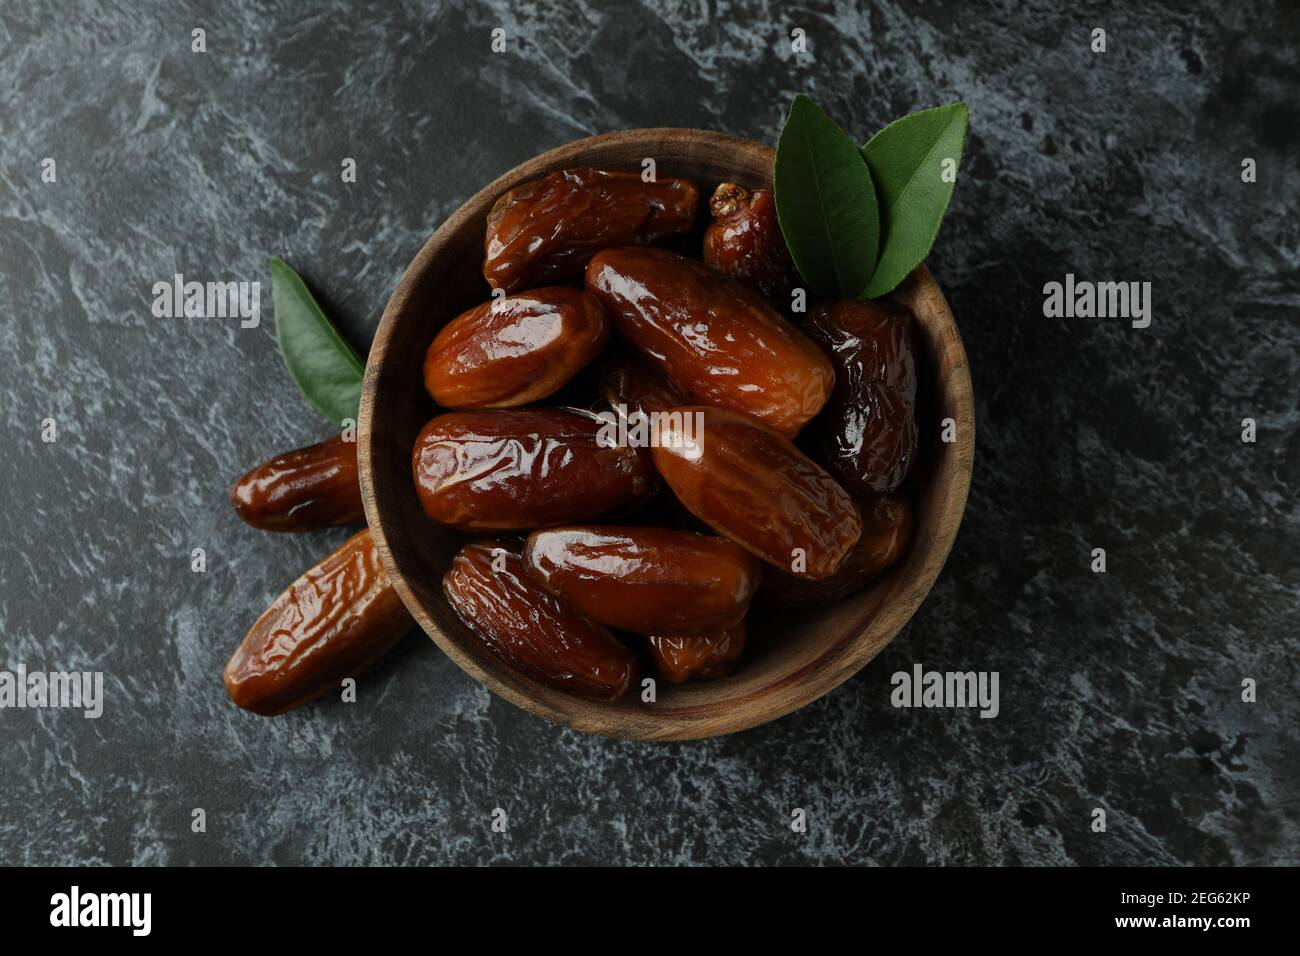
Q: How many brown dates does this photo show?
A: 14